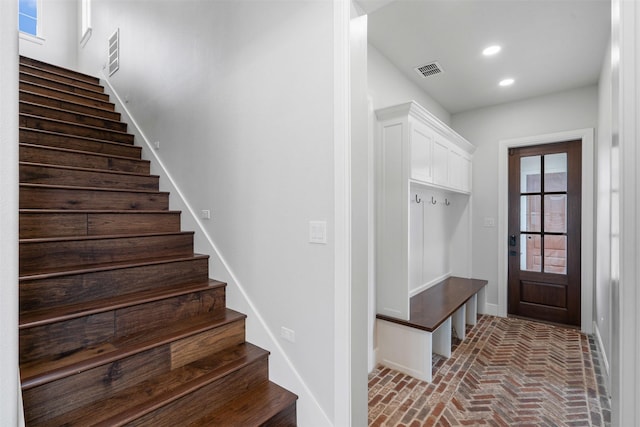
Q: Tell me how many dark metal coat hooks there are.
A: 3